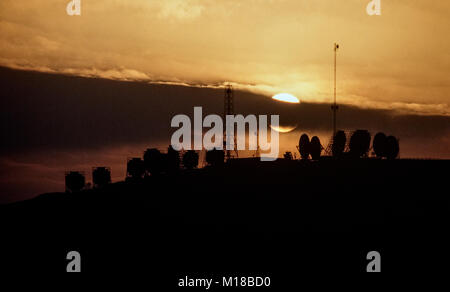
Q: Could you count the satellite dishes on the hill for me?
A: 13